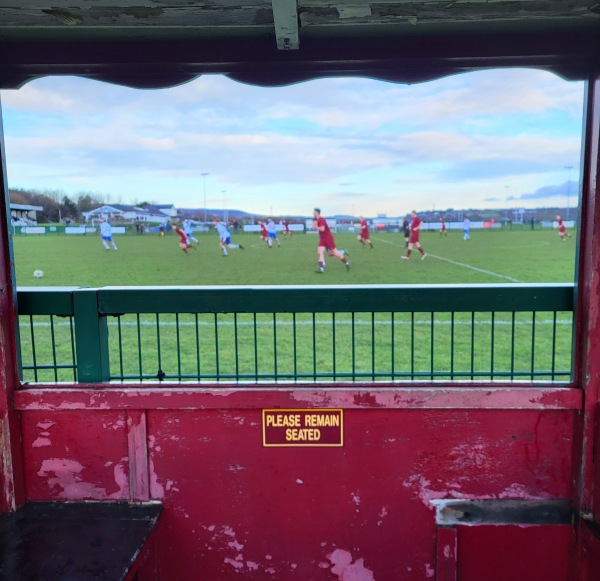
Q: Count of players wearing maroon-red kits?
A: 8